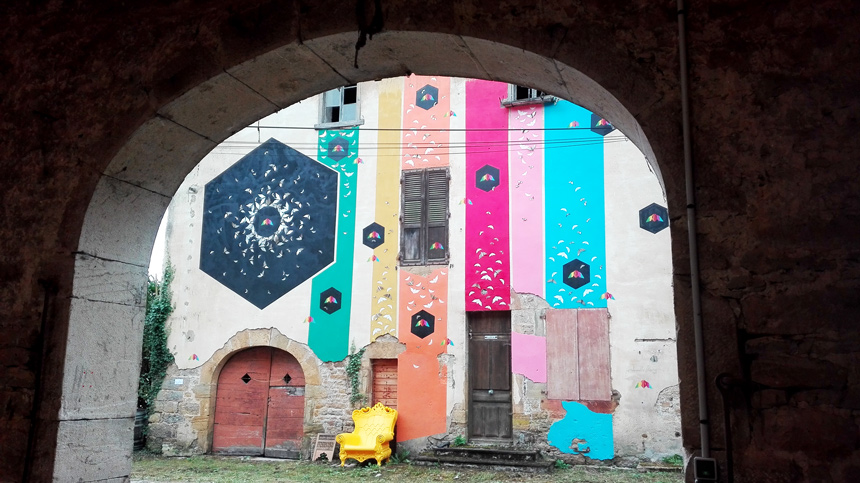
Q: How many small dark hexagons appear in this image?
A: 9